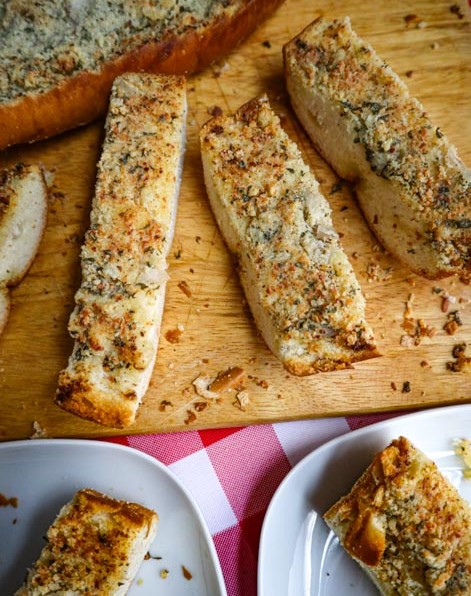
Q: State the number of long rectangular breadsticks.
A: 3